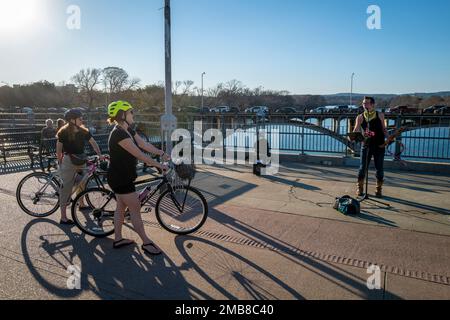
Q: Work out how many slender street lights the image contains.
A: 2